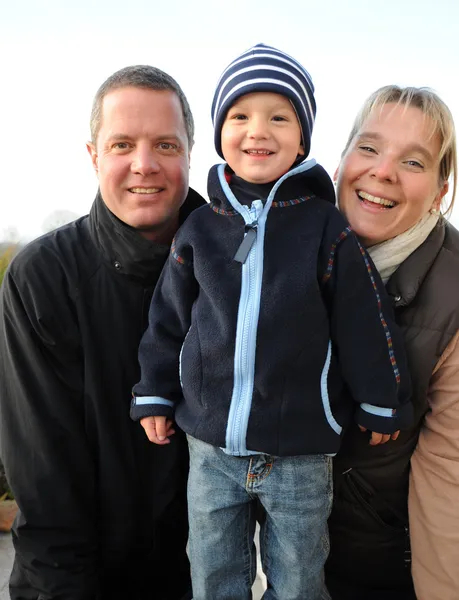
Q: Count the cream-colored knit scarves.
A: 1